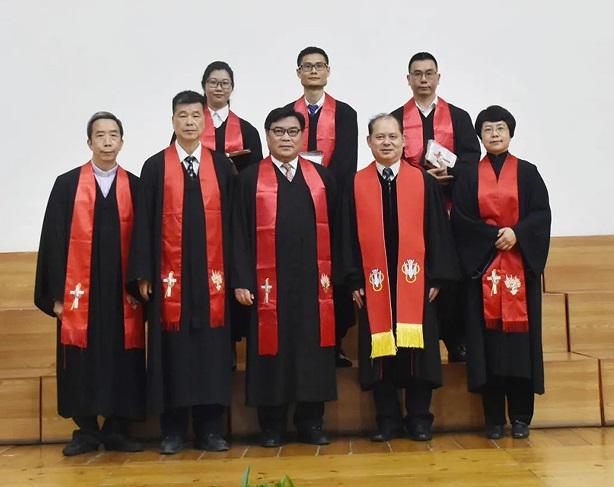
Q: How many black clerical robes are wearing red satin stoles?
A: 8